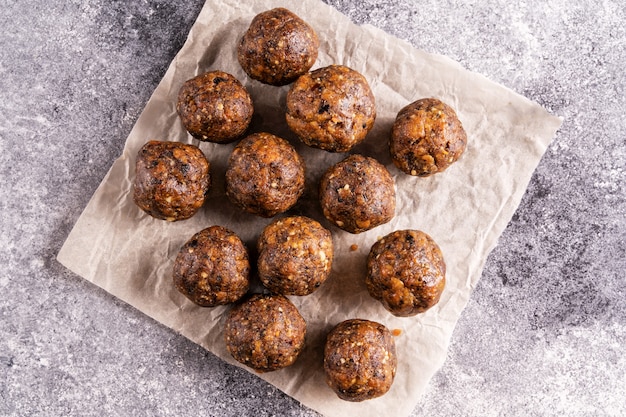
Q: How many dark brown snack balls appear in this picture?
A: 12